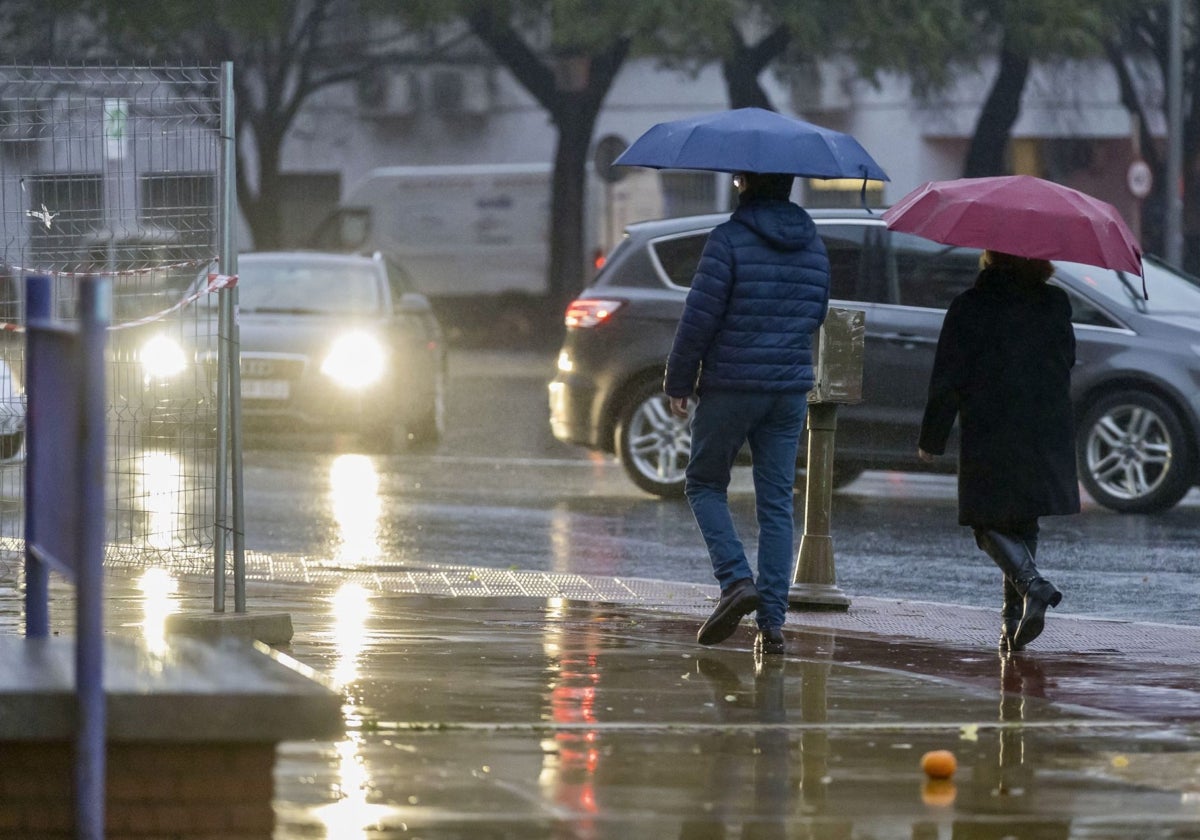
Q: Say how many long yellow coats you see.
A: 0